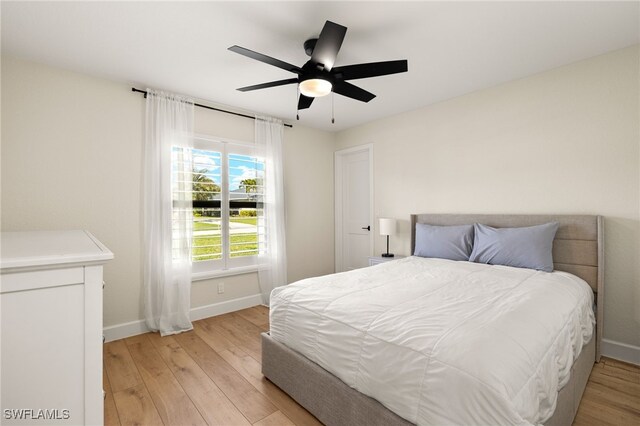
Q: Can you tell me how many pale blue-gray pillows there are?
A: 2